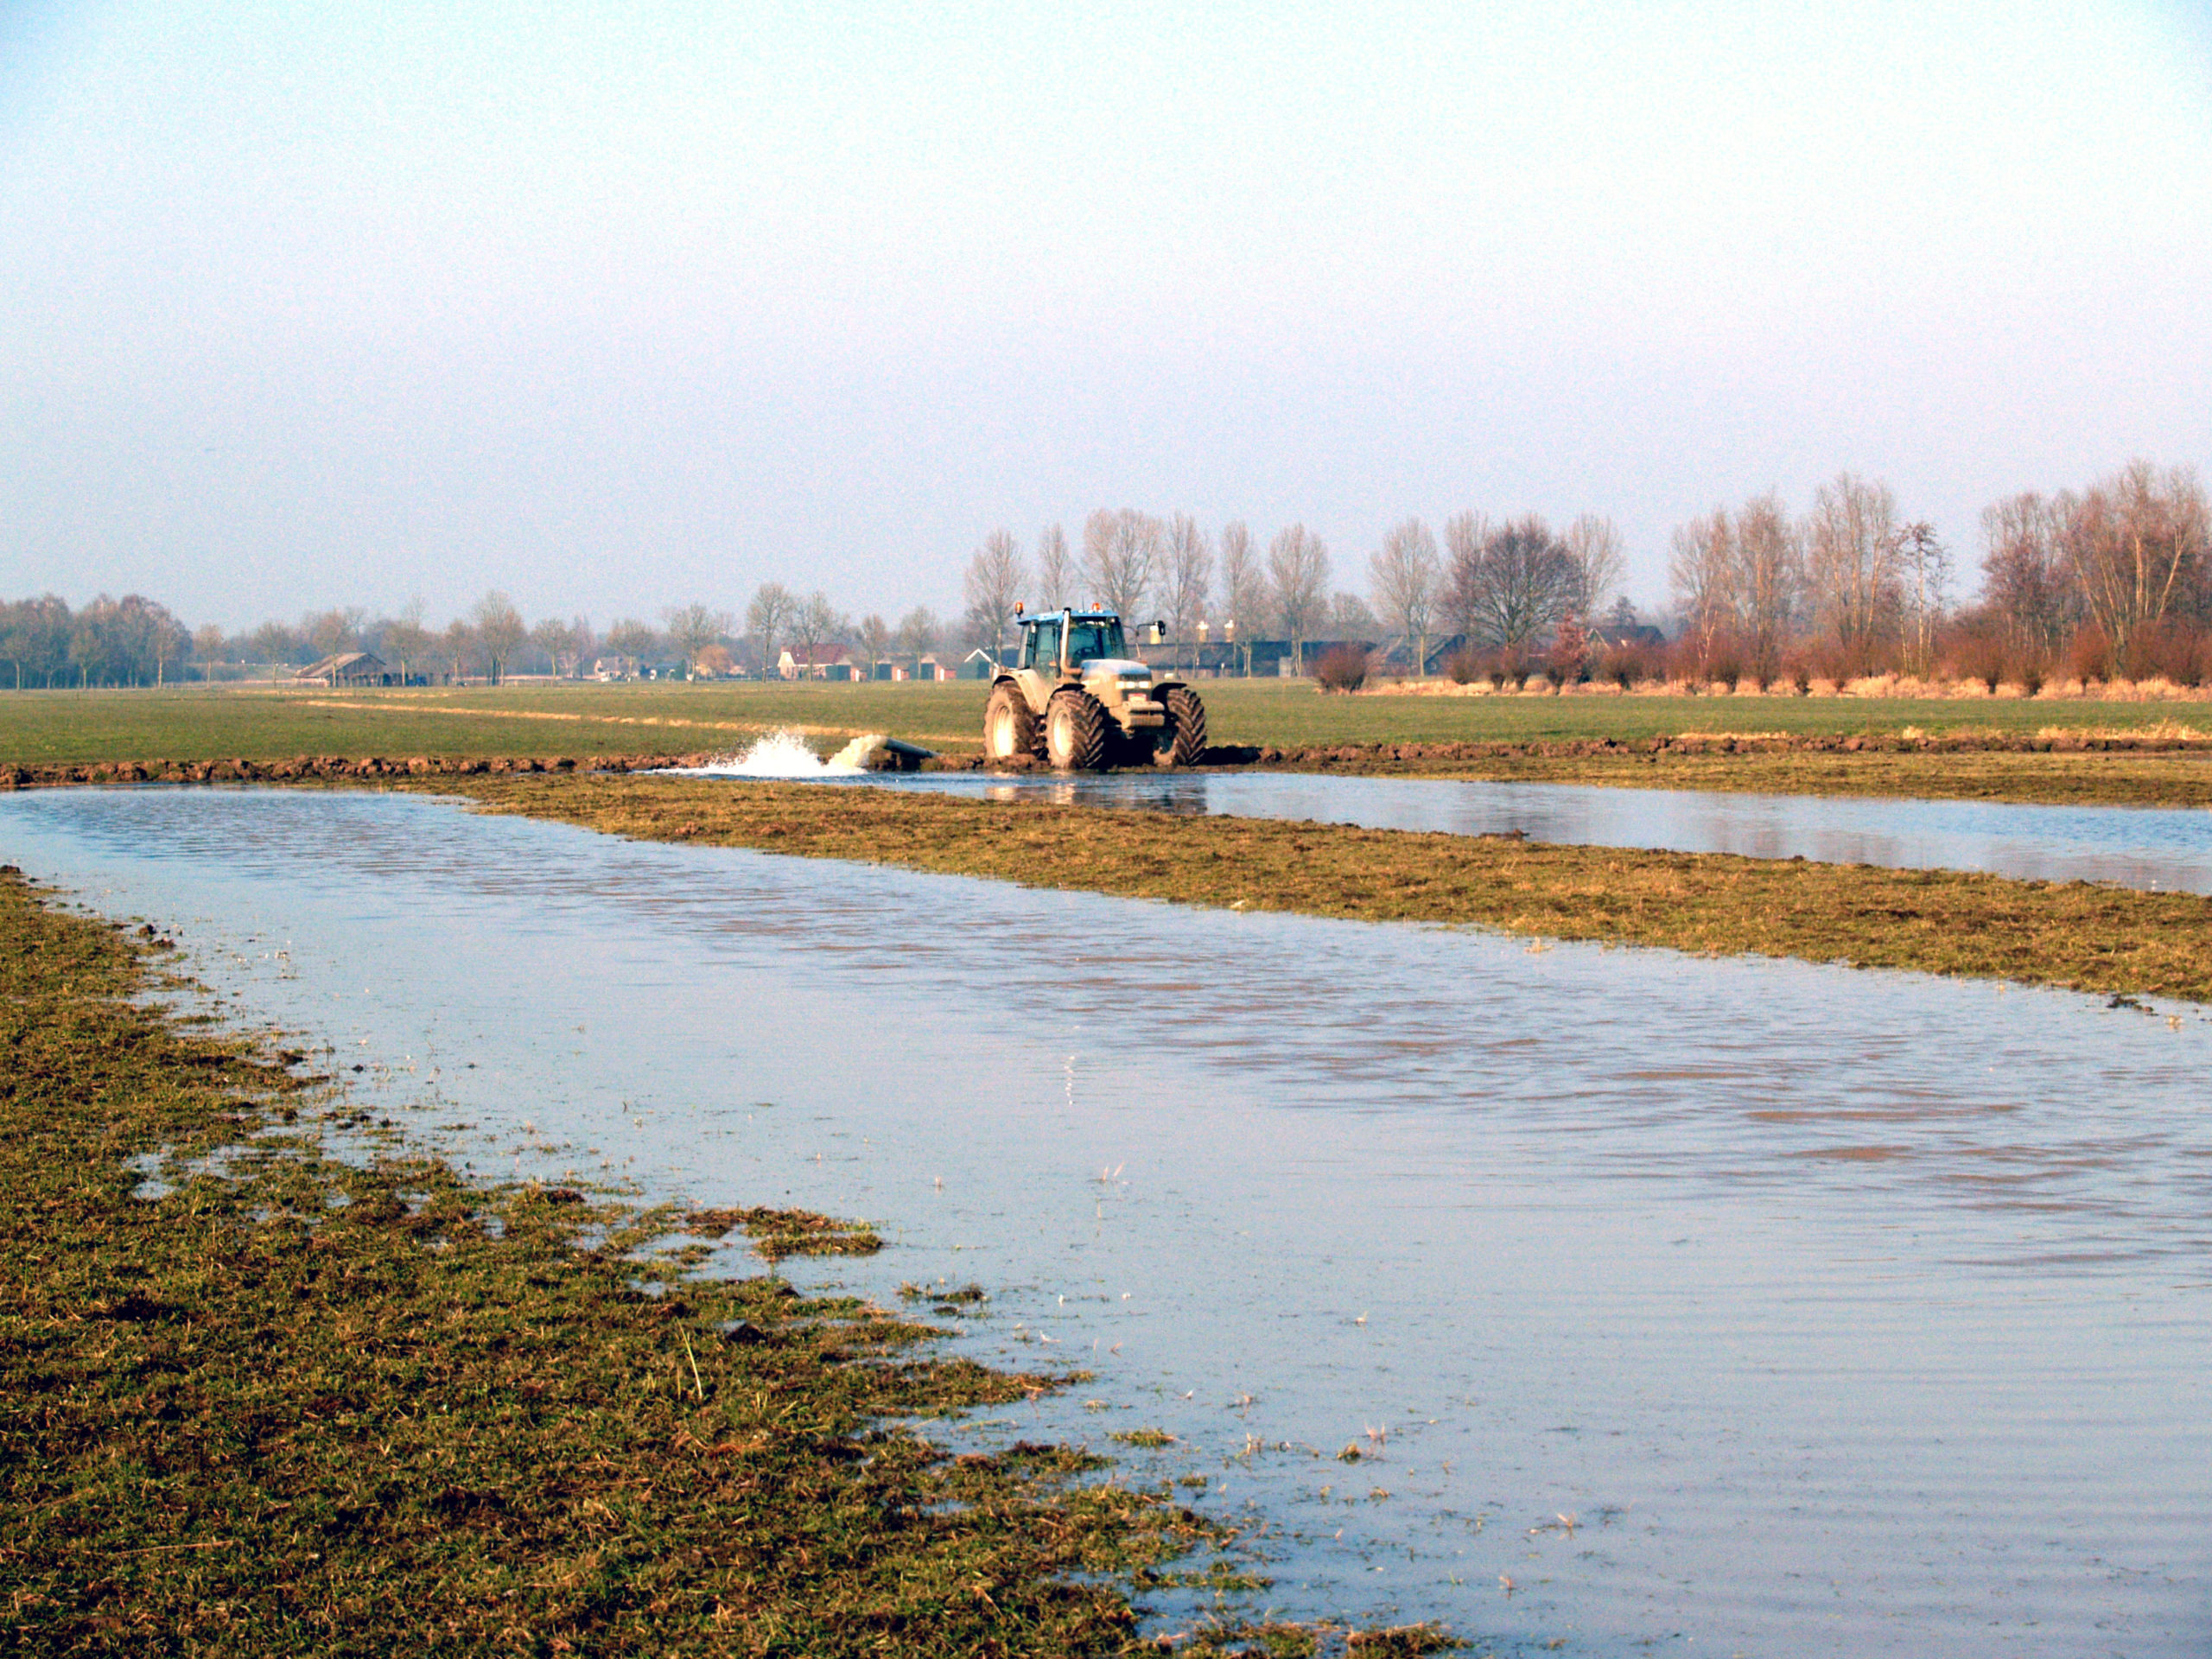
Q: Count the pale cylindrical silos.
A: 3